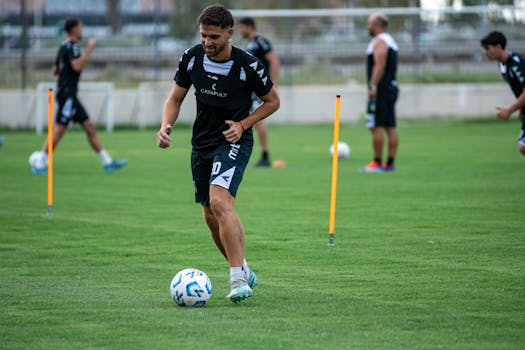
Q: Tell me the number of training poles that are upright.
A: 2